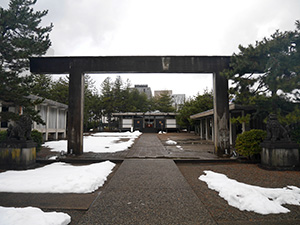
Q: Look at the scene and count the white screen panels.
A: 2